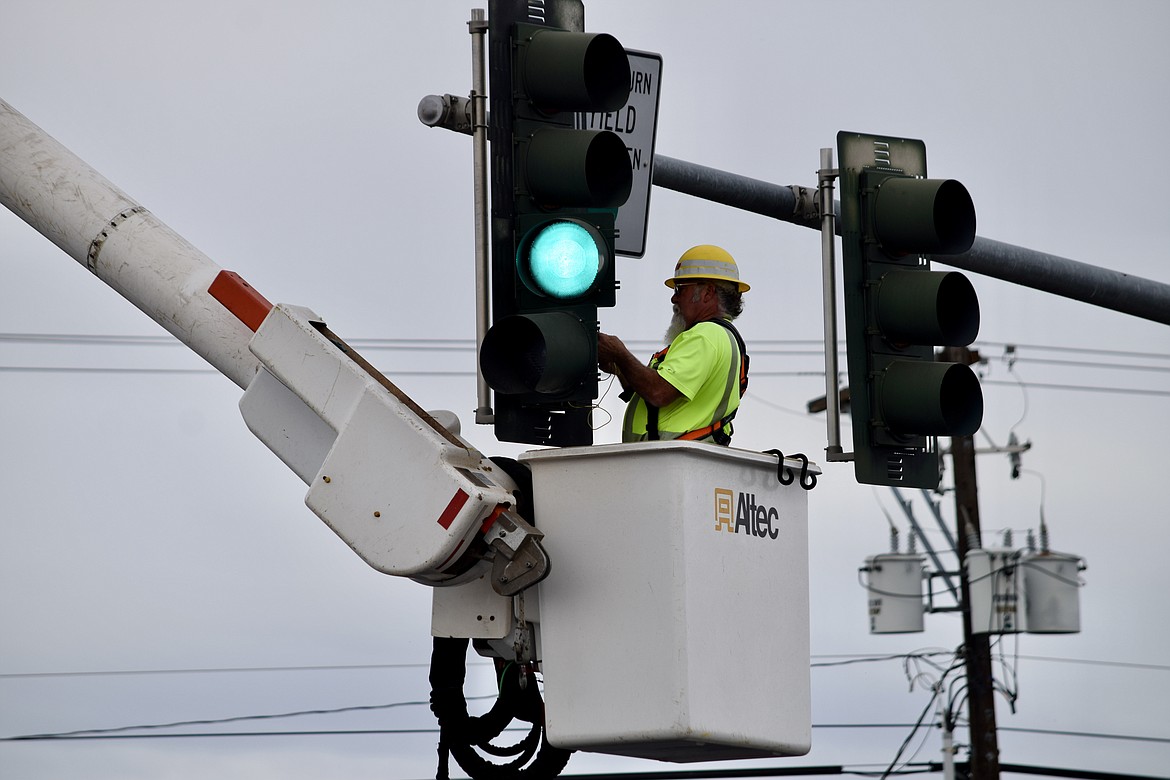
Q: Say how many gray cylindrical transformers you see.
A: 3